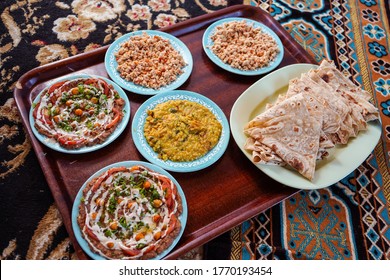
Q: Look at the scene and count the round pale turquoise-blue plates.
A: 5